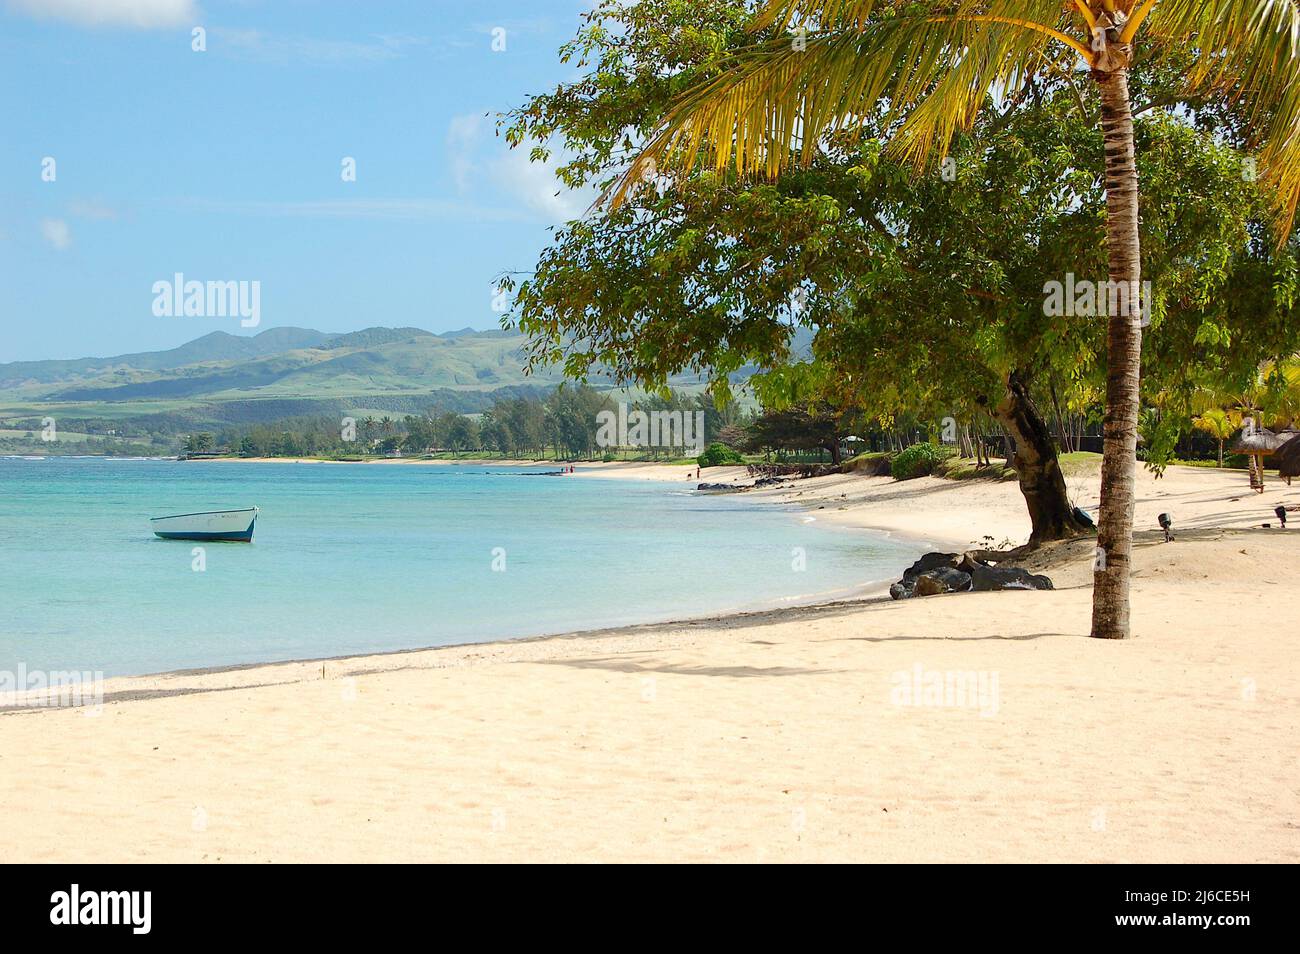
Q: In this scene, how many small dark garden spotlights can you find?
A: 2